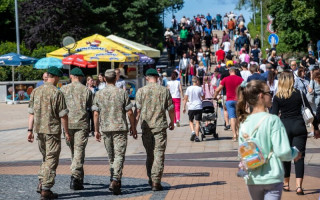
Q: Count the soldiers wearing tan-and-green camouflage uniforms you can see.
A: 4